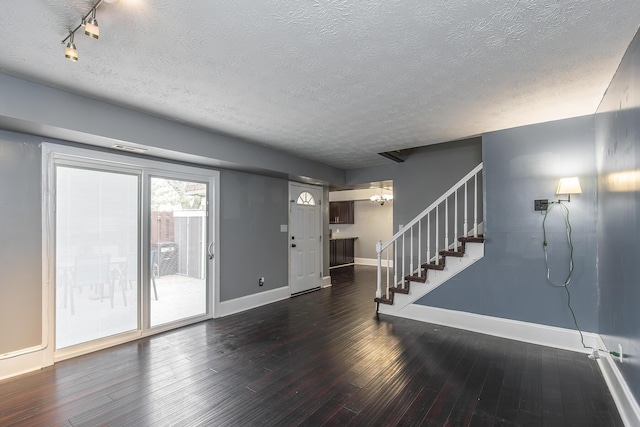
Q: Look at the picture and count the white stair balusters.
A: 11